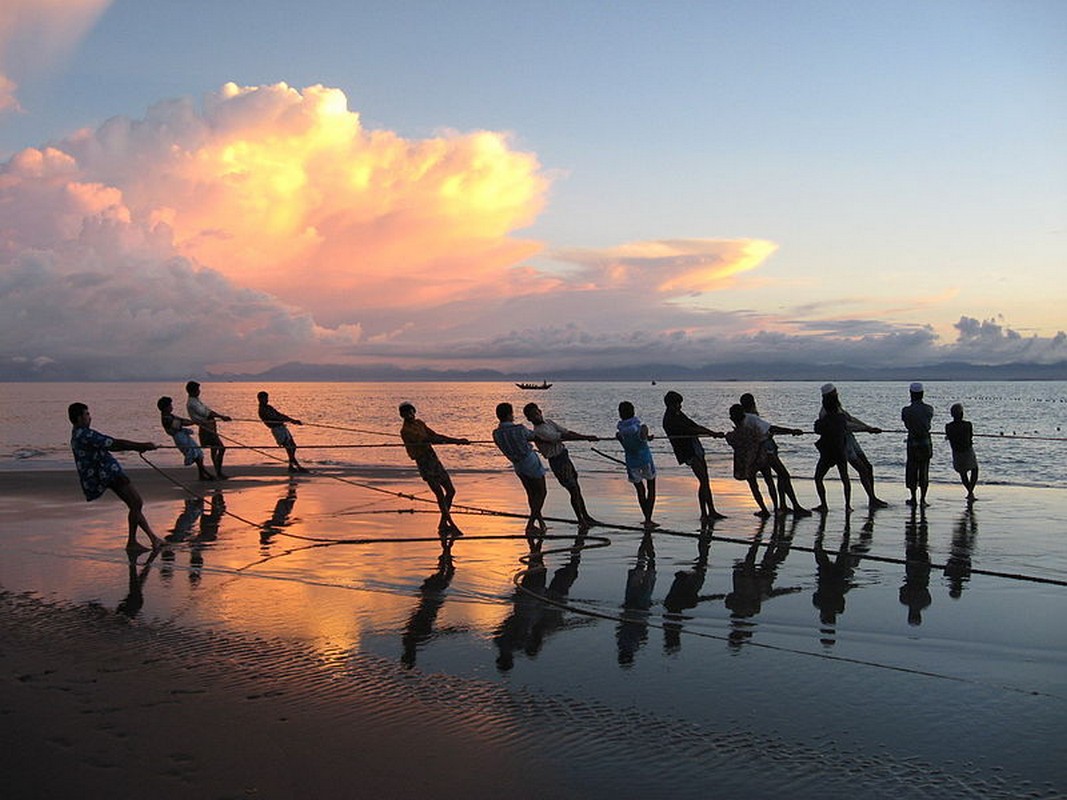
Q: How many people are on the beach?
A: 15